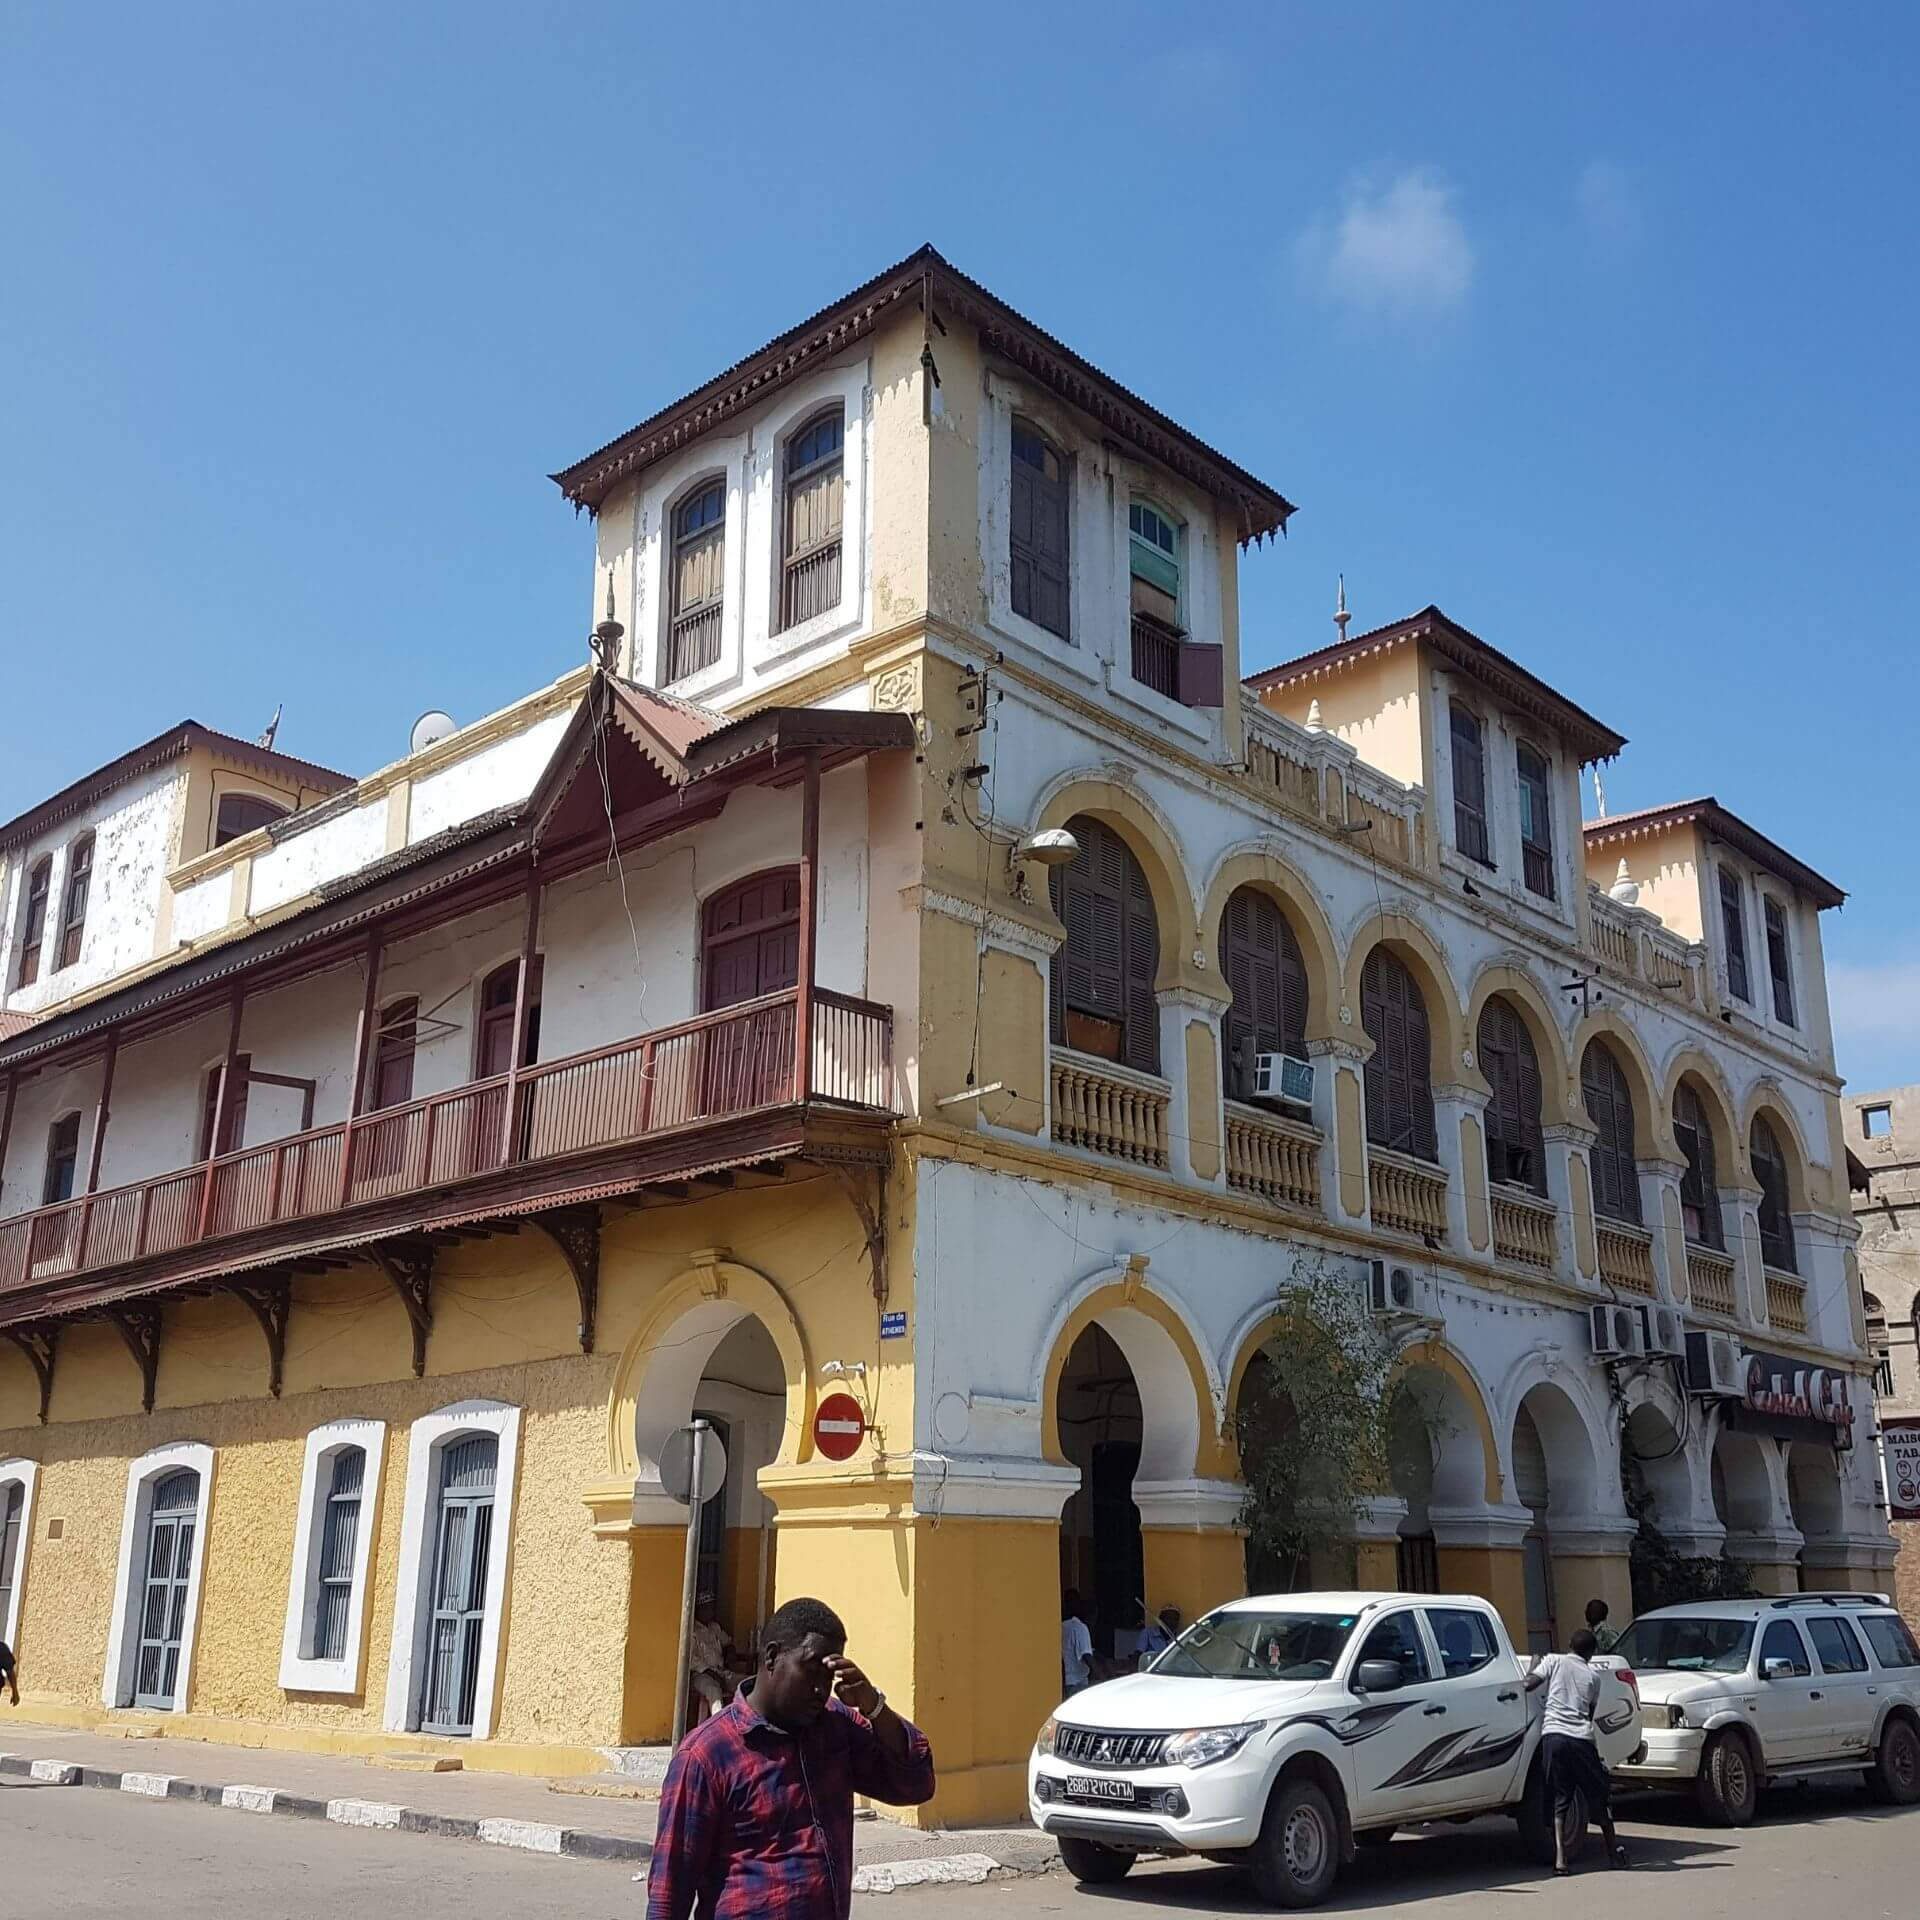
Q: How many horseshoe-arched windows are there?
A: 7